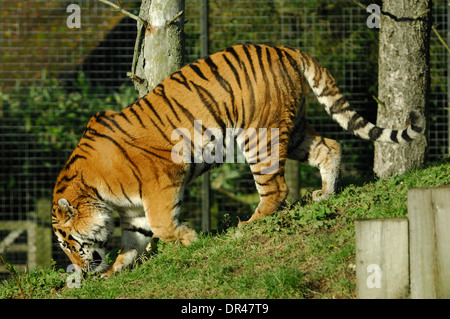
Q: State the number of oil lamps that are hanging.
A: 0